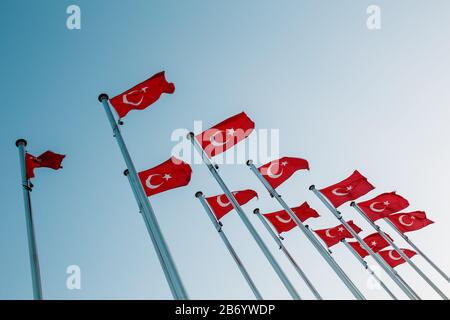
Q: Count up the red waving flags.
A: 13